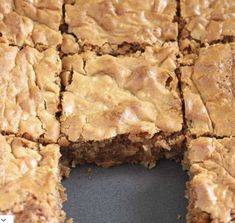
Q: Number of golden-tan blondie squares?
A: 8